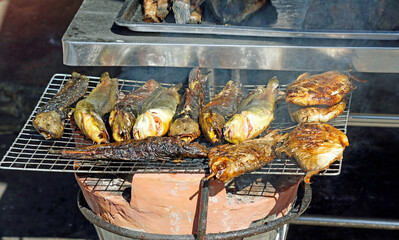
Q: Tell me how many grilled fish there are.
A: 12